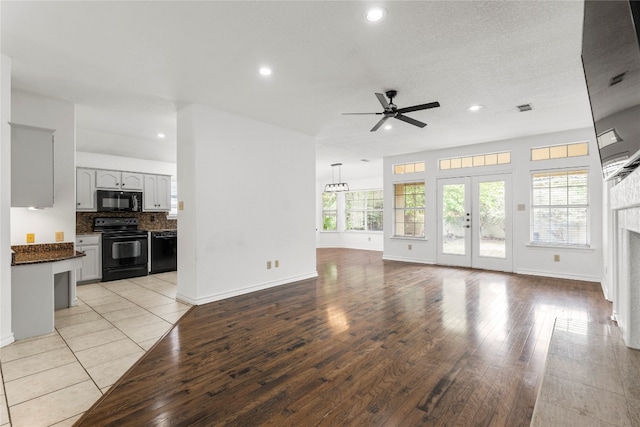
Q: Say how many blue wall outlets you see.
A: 0